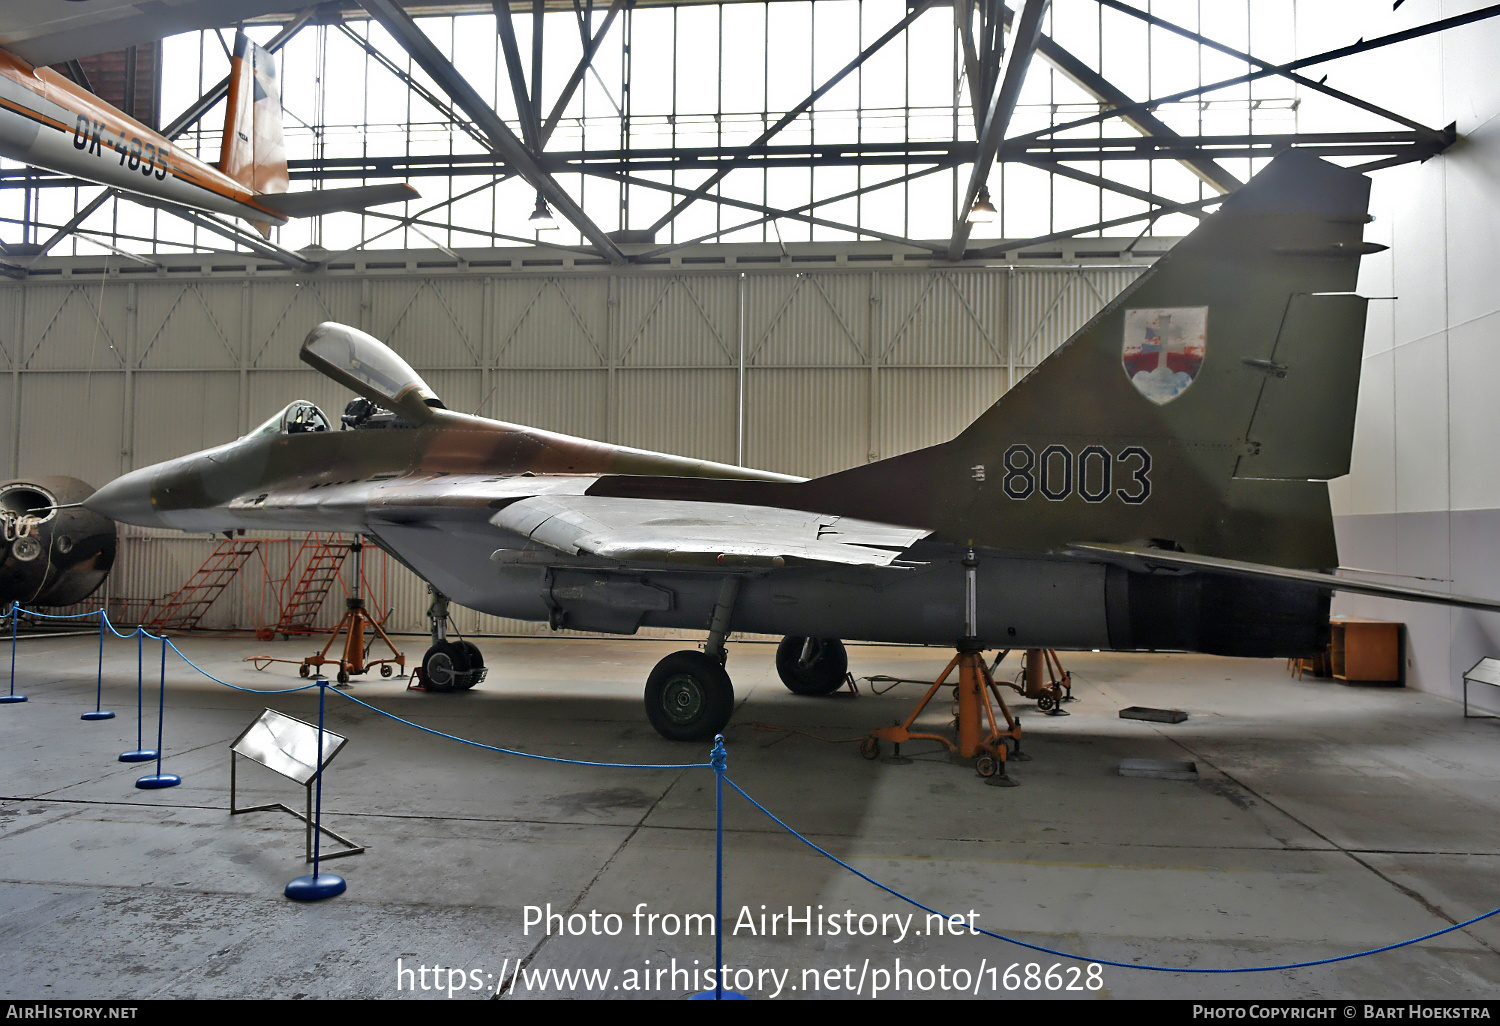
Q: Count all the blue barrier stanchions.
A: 6